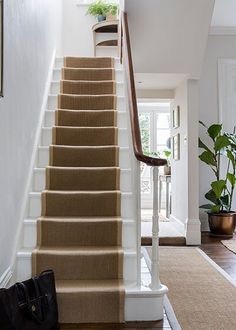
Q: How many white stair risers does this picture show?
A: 12